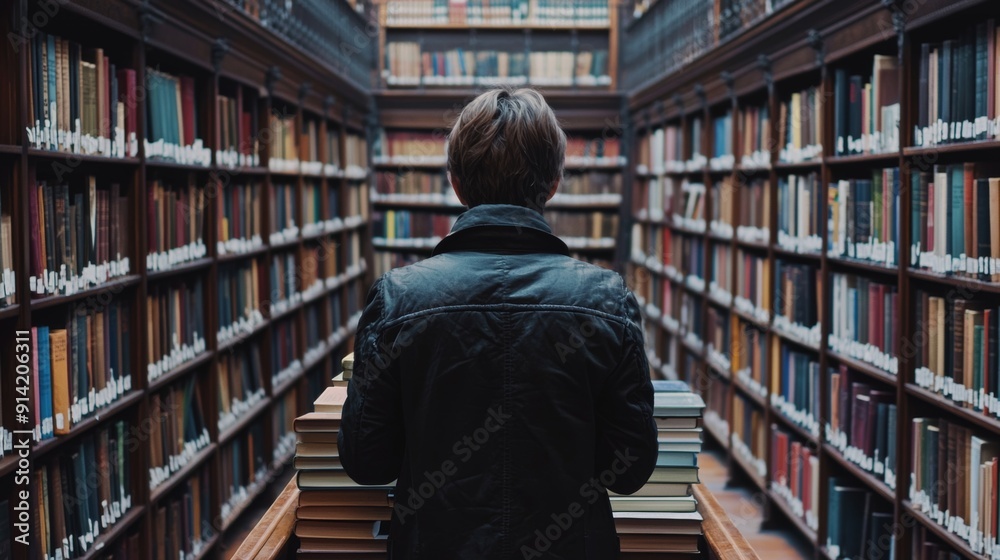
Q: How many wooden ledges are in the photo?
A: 2